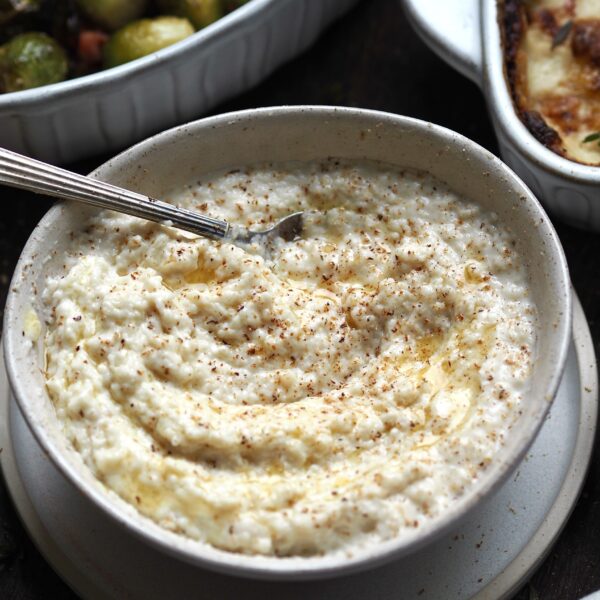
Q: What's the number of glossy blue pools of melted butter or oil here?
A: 0